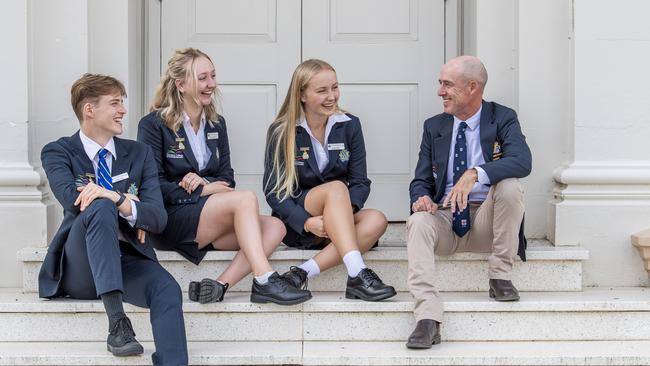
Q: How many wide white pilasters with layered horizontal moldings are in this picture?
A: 2